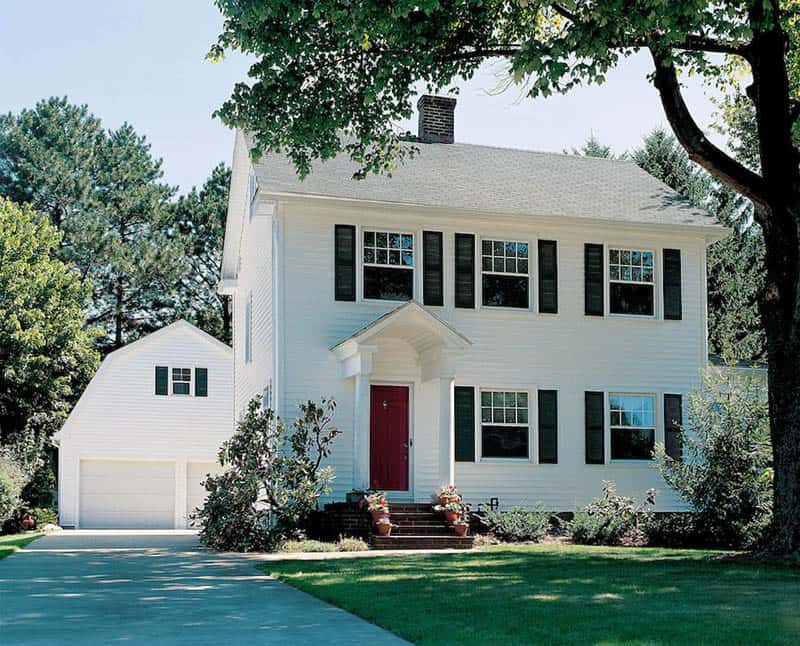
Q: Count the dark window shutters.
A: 12